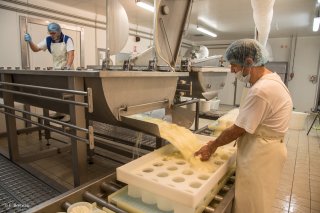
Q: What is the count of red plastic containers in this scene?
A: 0